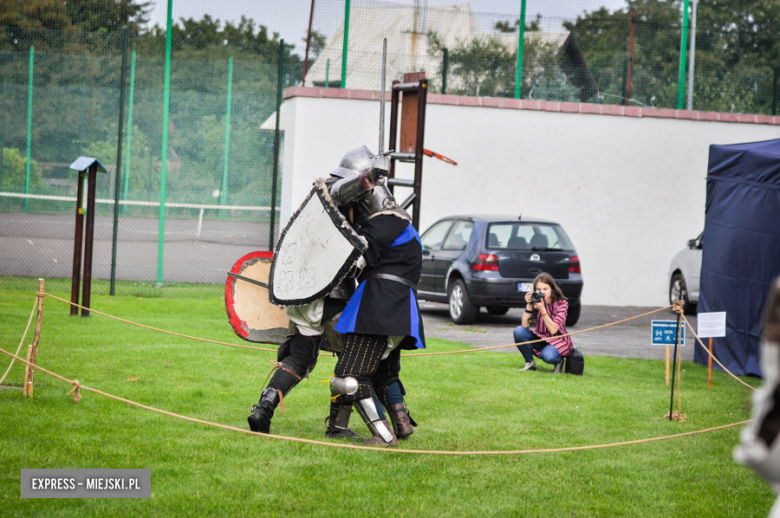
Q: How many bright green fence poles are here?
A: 7